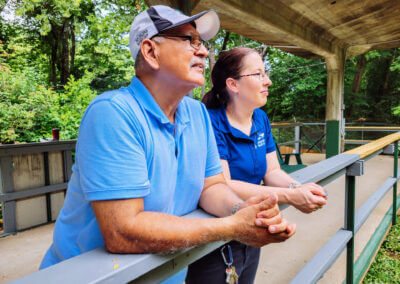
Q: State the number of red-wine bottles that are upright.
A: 0